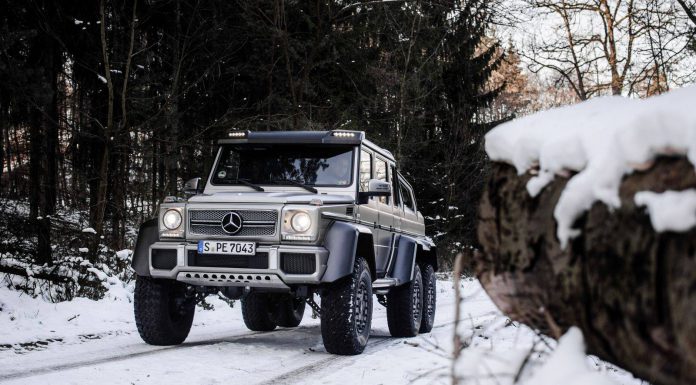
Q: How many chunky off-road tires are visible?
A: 6